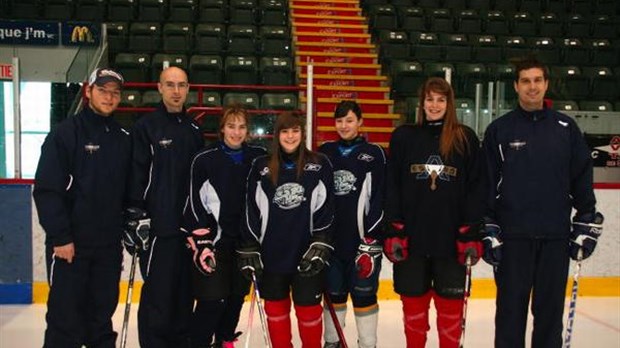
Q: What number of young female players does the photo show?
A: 4